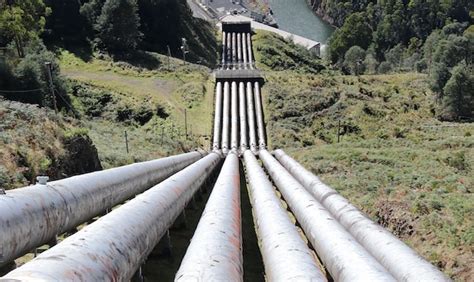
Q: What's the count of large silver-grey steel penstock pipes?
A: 6